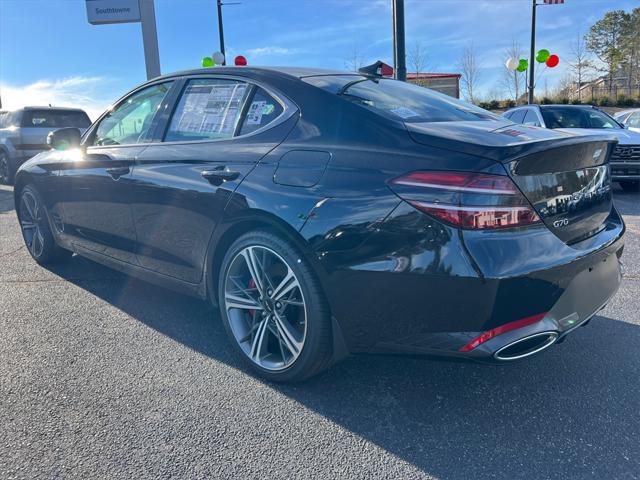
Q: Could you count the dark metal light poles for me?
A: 3